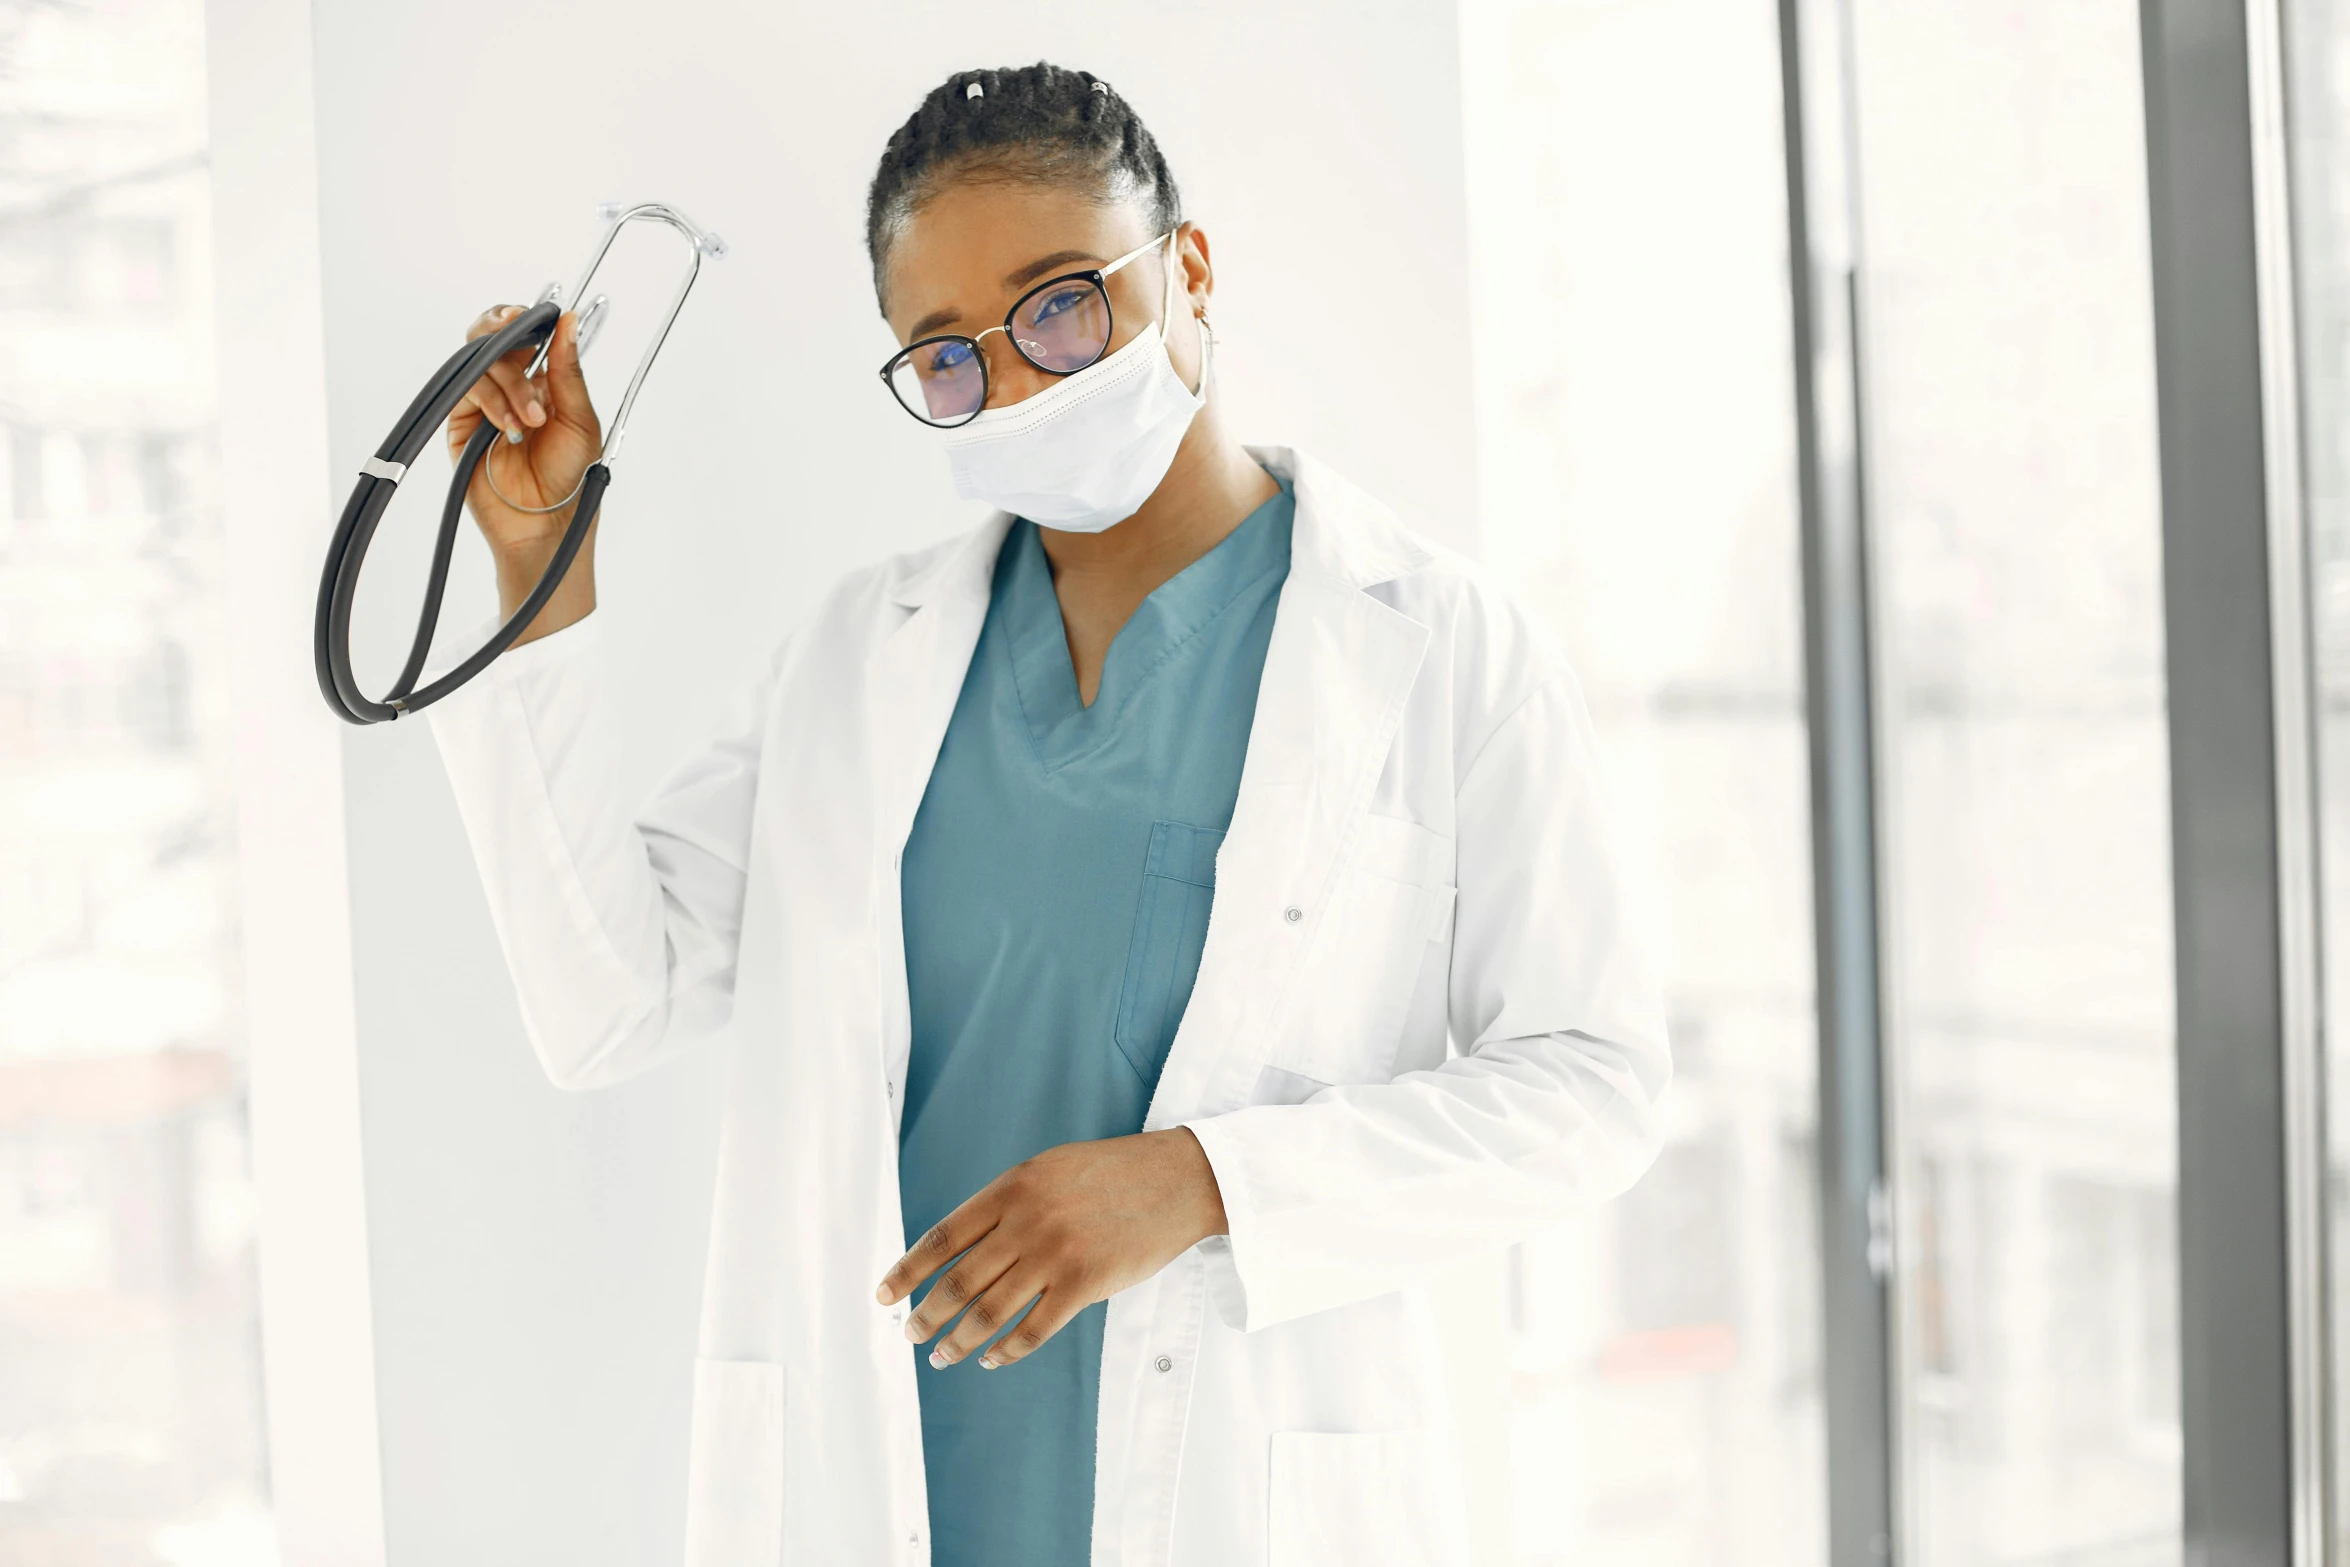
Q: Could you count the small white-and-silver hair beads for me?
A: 2